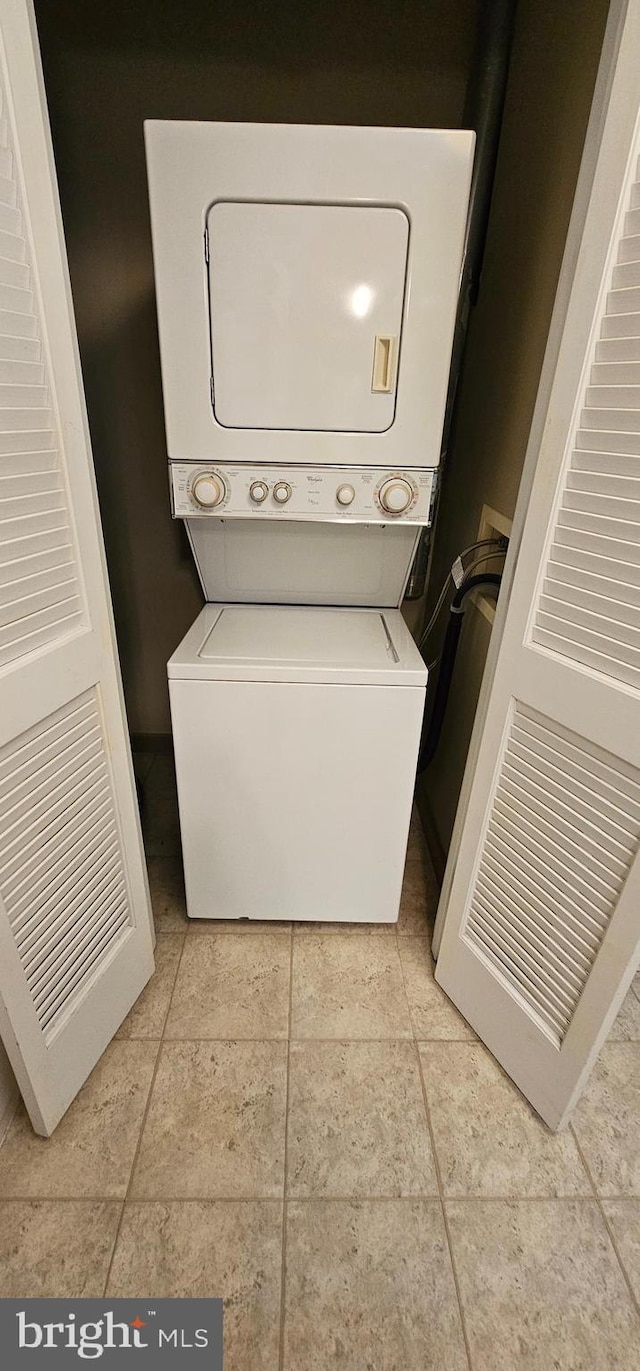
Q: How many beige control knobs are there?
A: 5